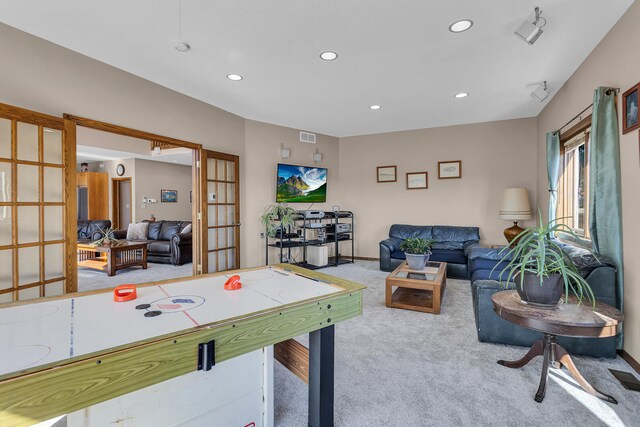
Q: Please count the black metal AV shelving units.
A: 1